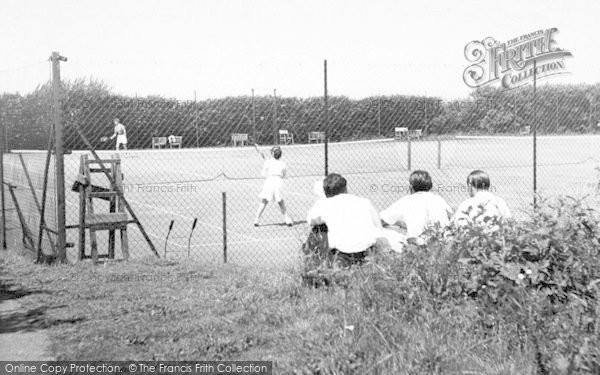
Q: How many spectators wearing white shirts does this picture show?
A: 3